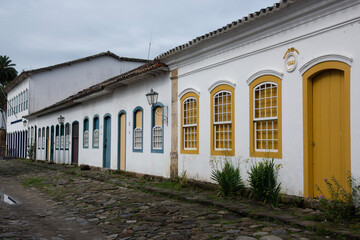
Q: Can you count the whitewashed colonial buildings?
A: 3